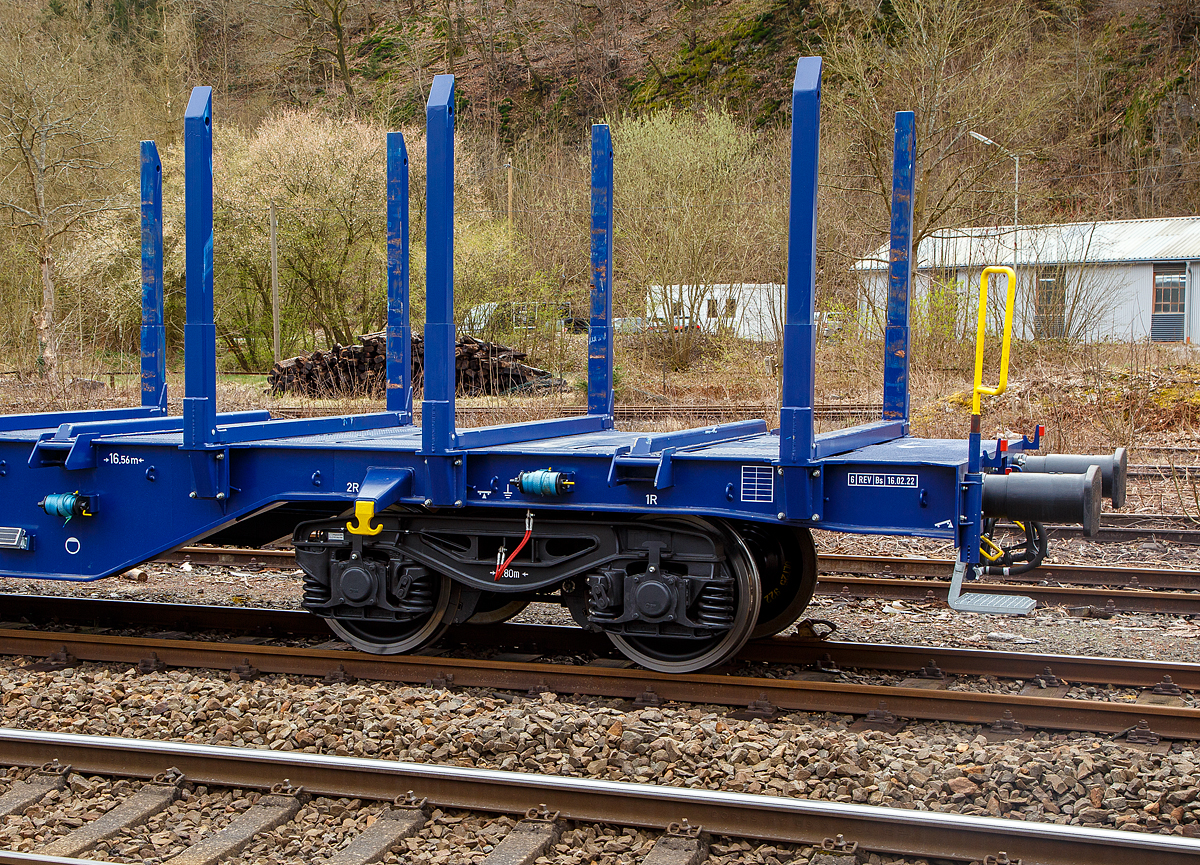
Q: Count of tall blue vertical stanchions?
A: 7